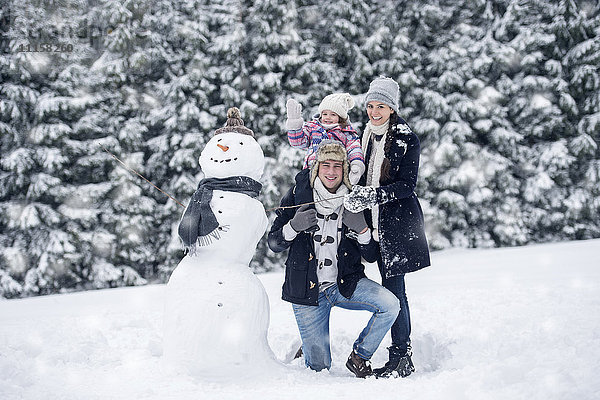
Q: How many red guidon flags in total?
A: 0